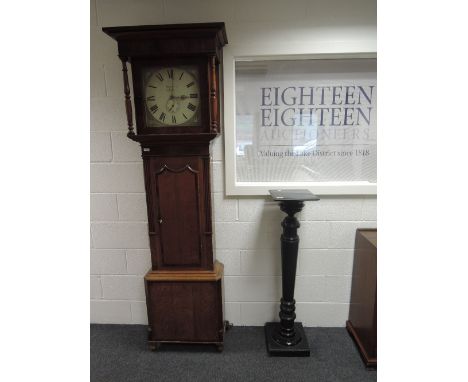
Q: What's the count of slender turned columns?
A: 2